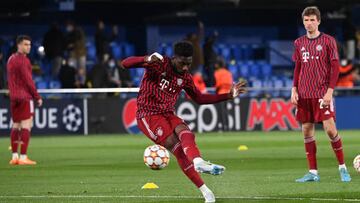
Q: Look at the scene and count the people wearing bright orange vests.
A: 3